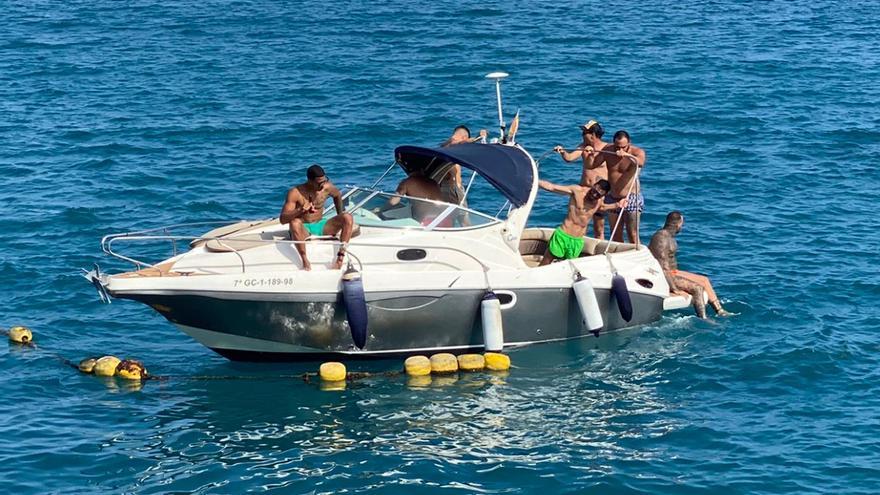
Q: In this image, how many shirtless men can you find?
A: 7